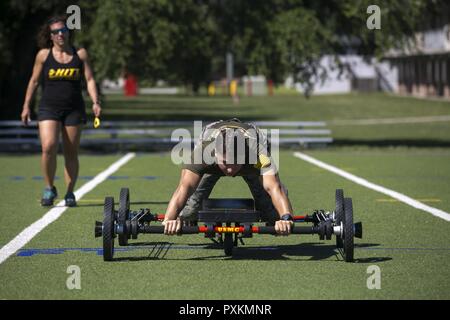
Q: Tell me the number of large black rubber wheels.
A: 4